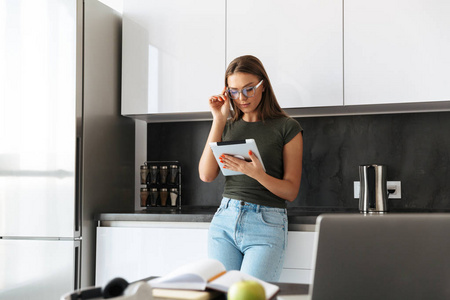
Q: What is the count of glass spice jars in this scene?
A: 8